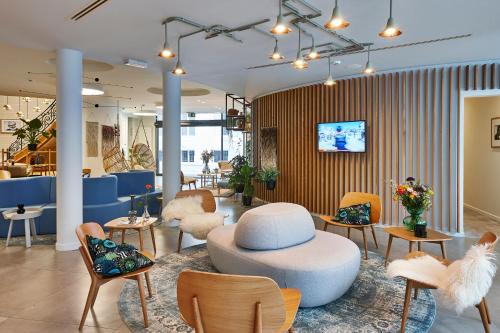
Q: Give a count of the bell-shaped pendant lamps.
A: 10